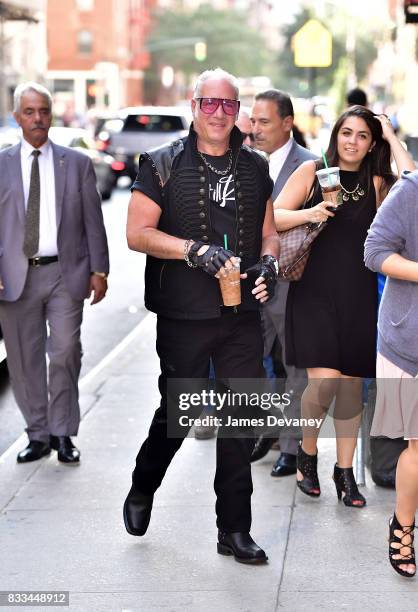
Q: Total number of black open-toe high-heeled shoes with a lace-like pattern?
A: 2